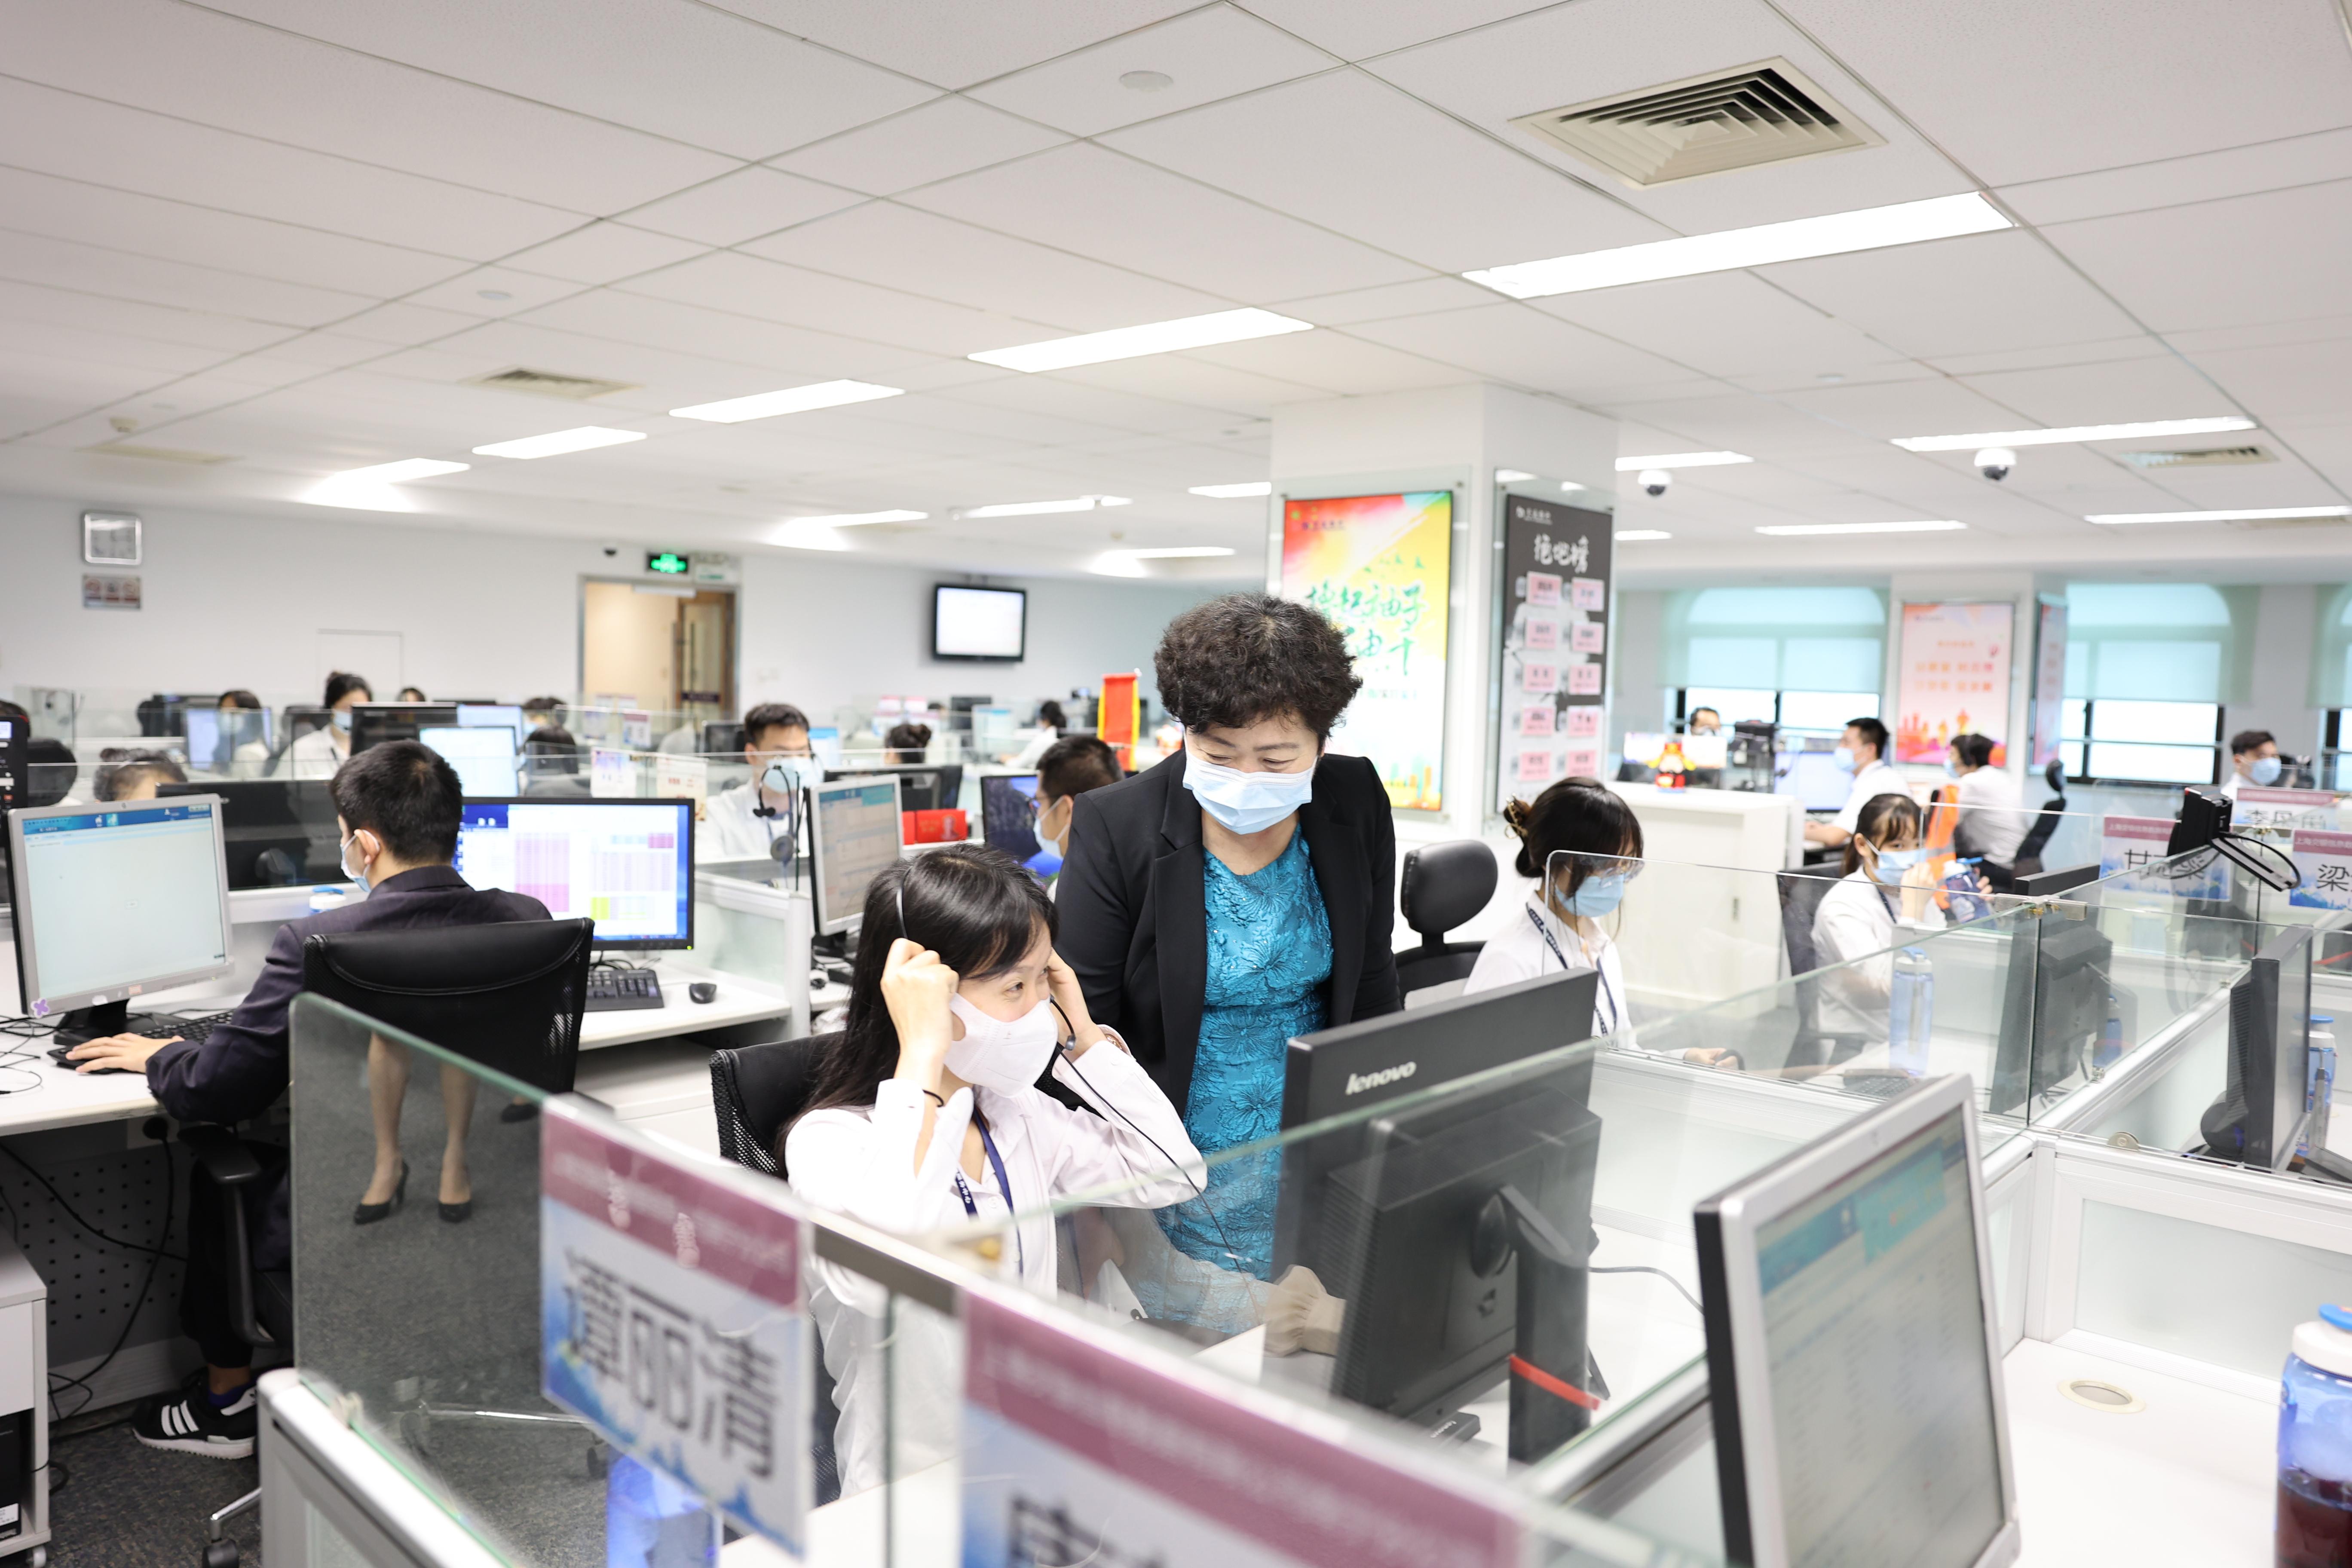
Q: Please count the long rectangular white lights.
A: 14